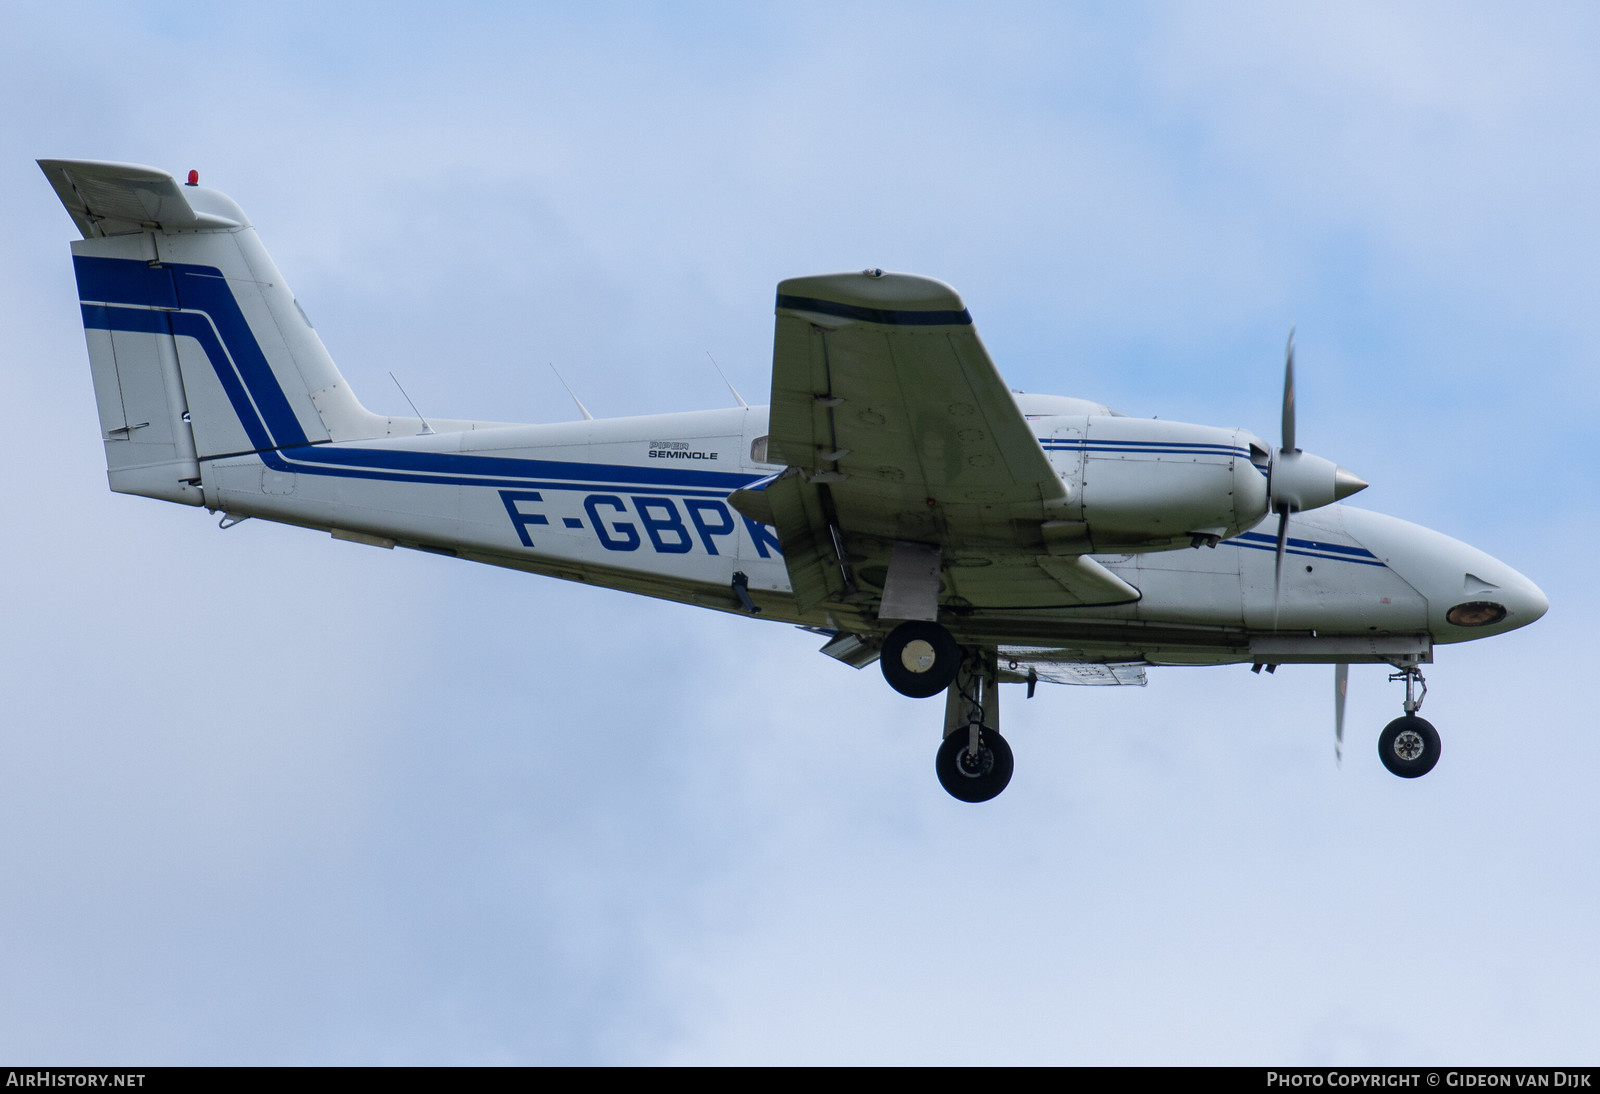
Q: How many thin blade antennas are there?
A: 3